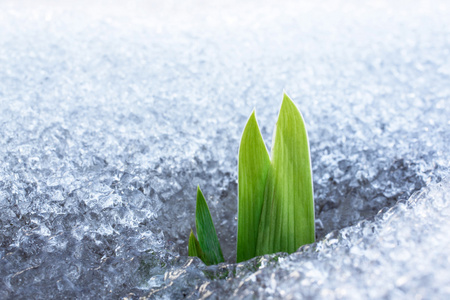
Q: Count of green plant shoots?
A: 4